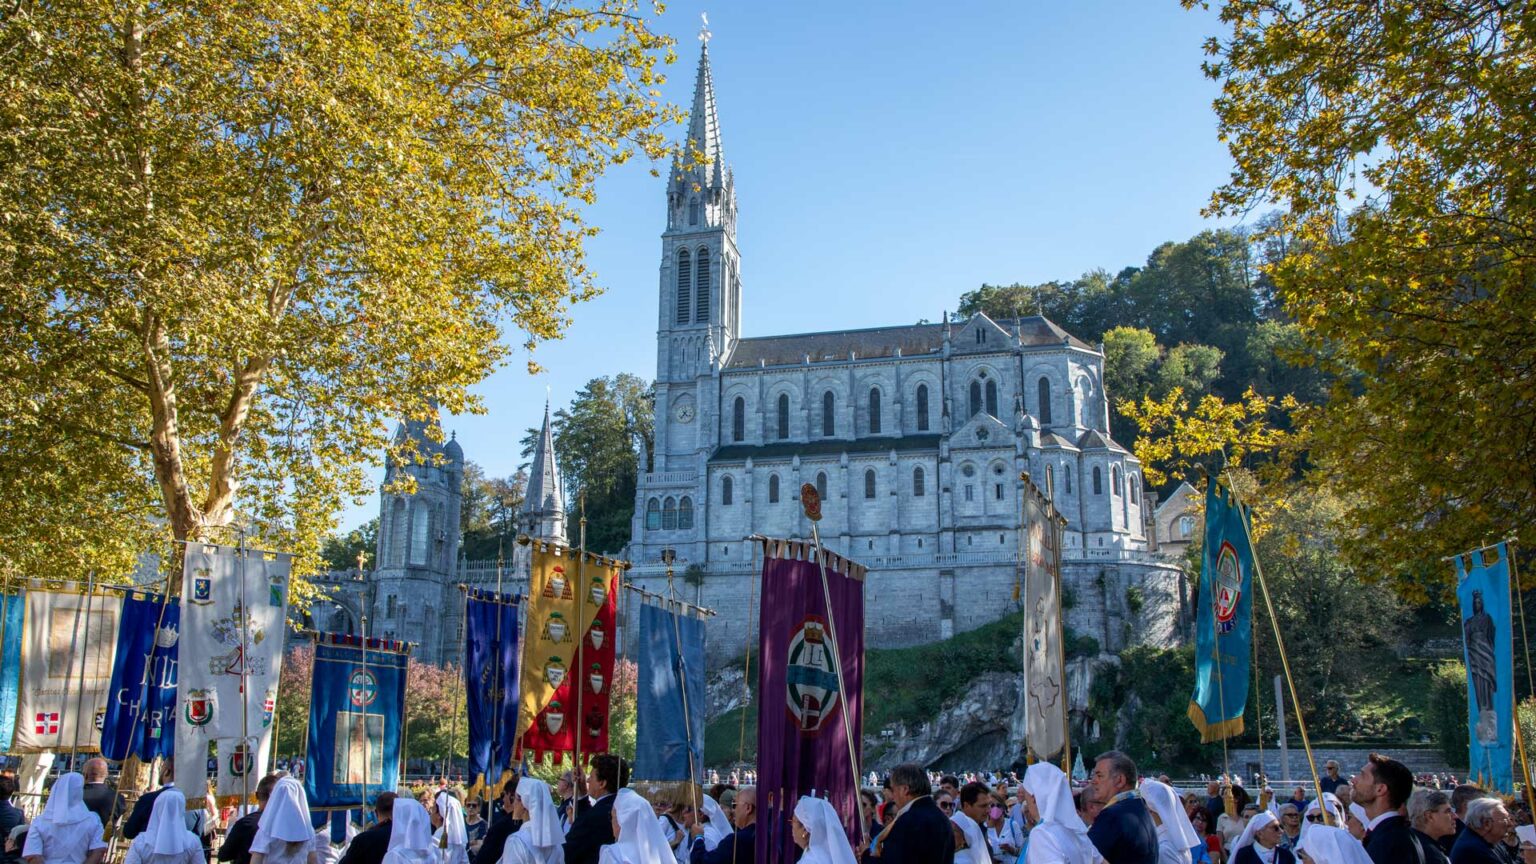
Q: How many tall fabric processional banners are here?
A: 12